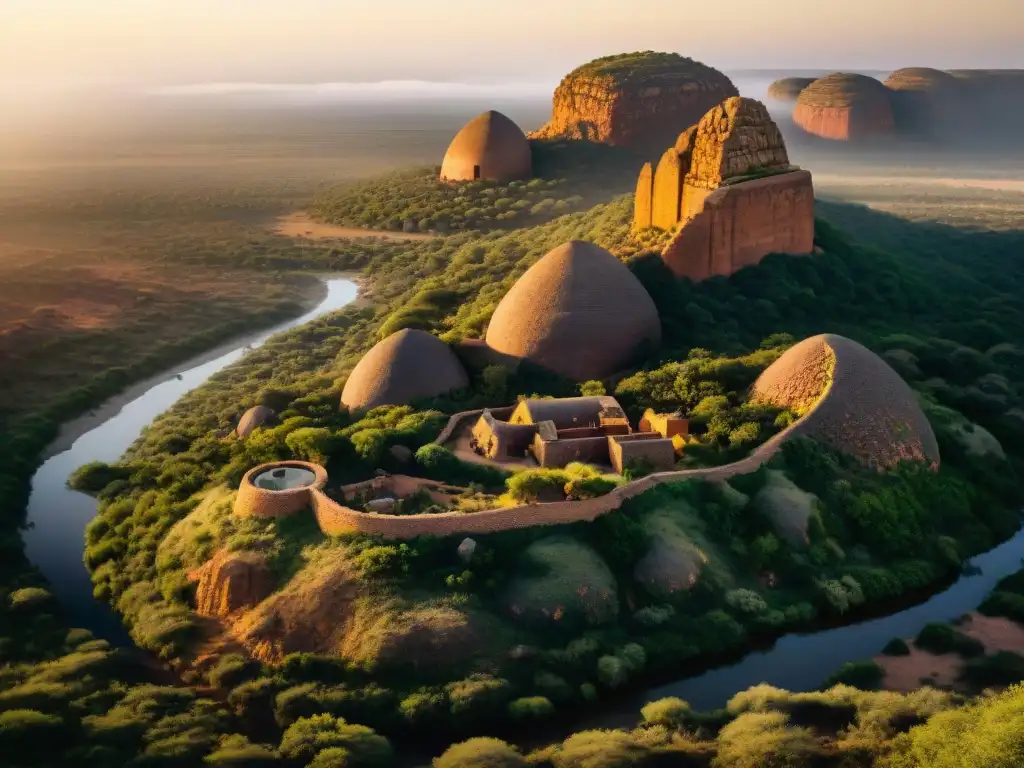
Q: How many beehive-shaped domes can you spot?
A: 5